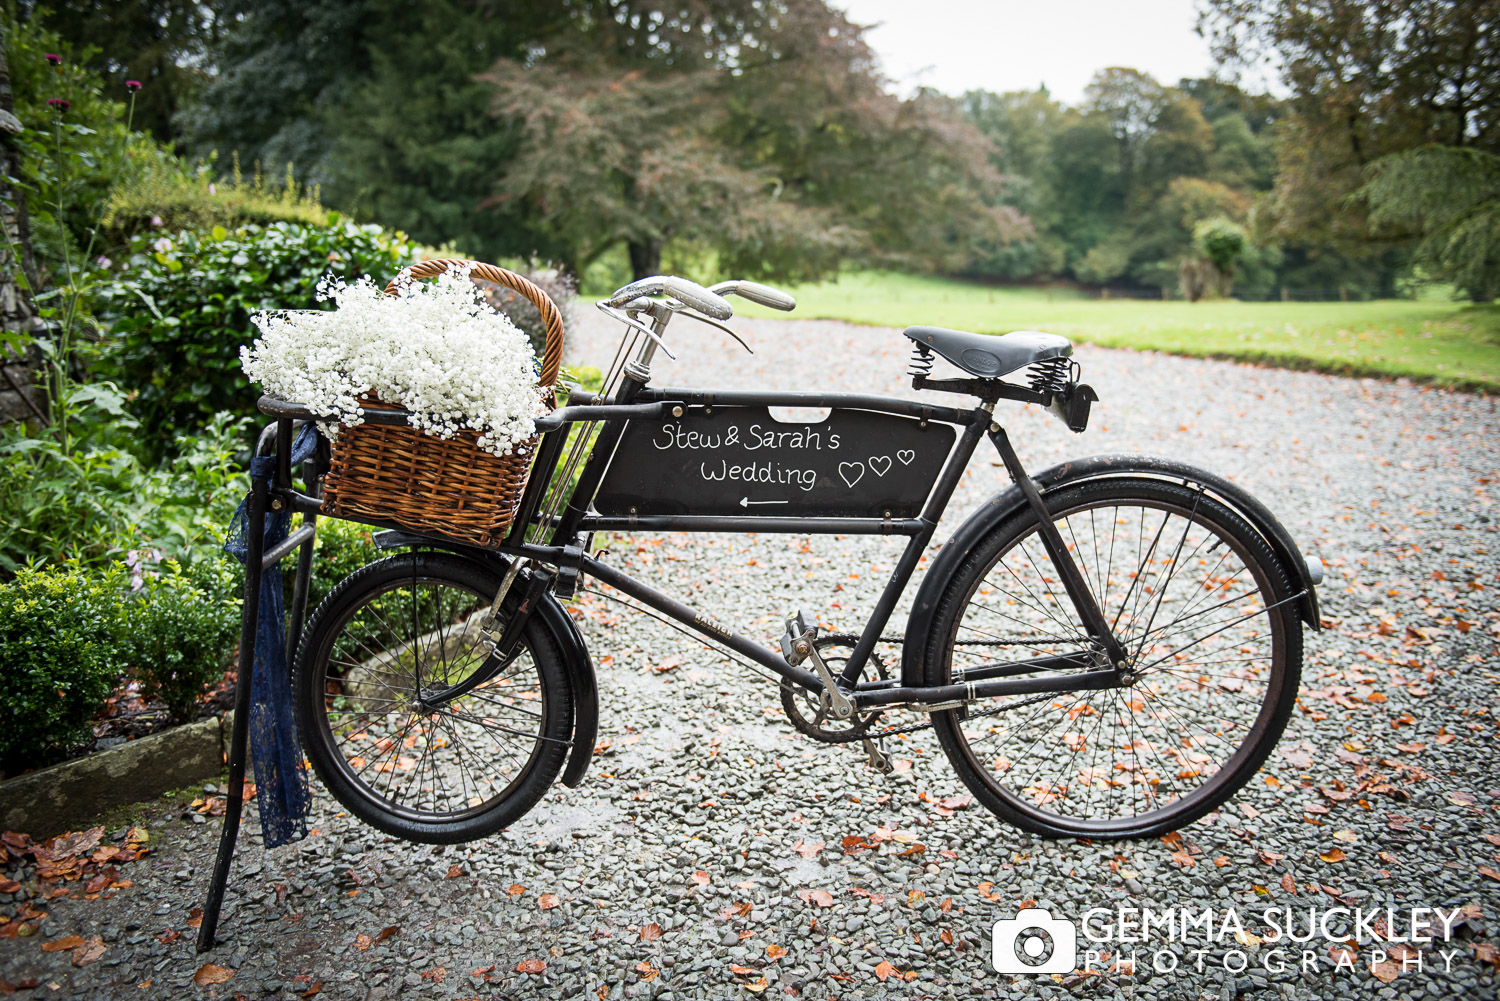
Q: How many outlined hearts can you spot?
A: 3